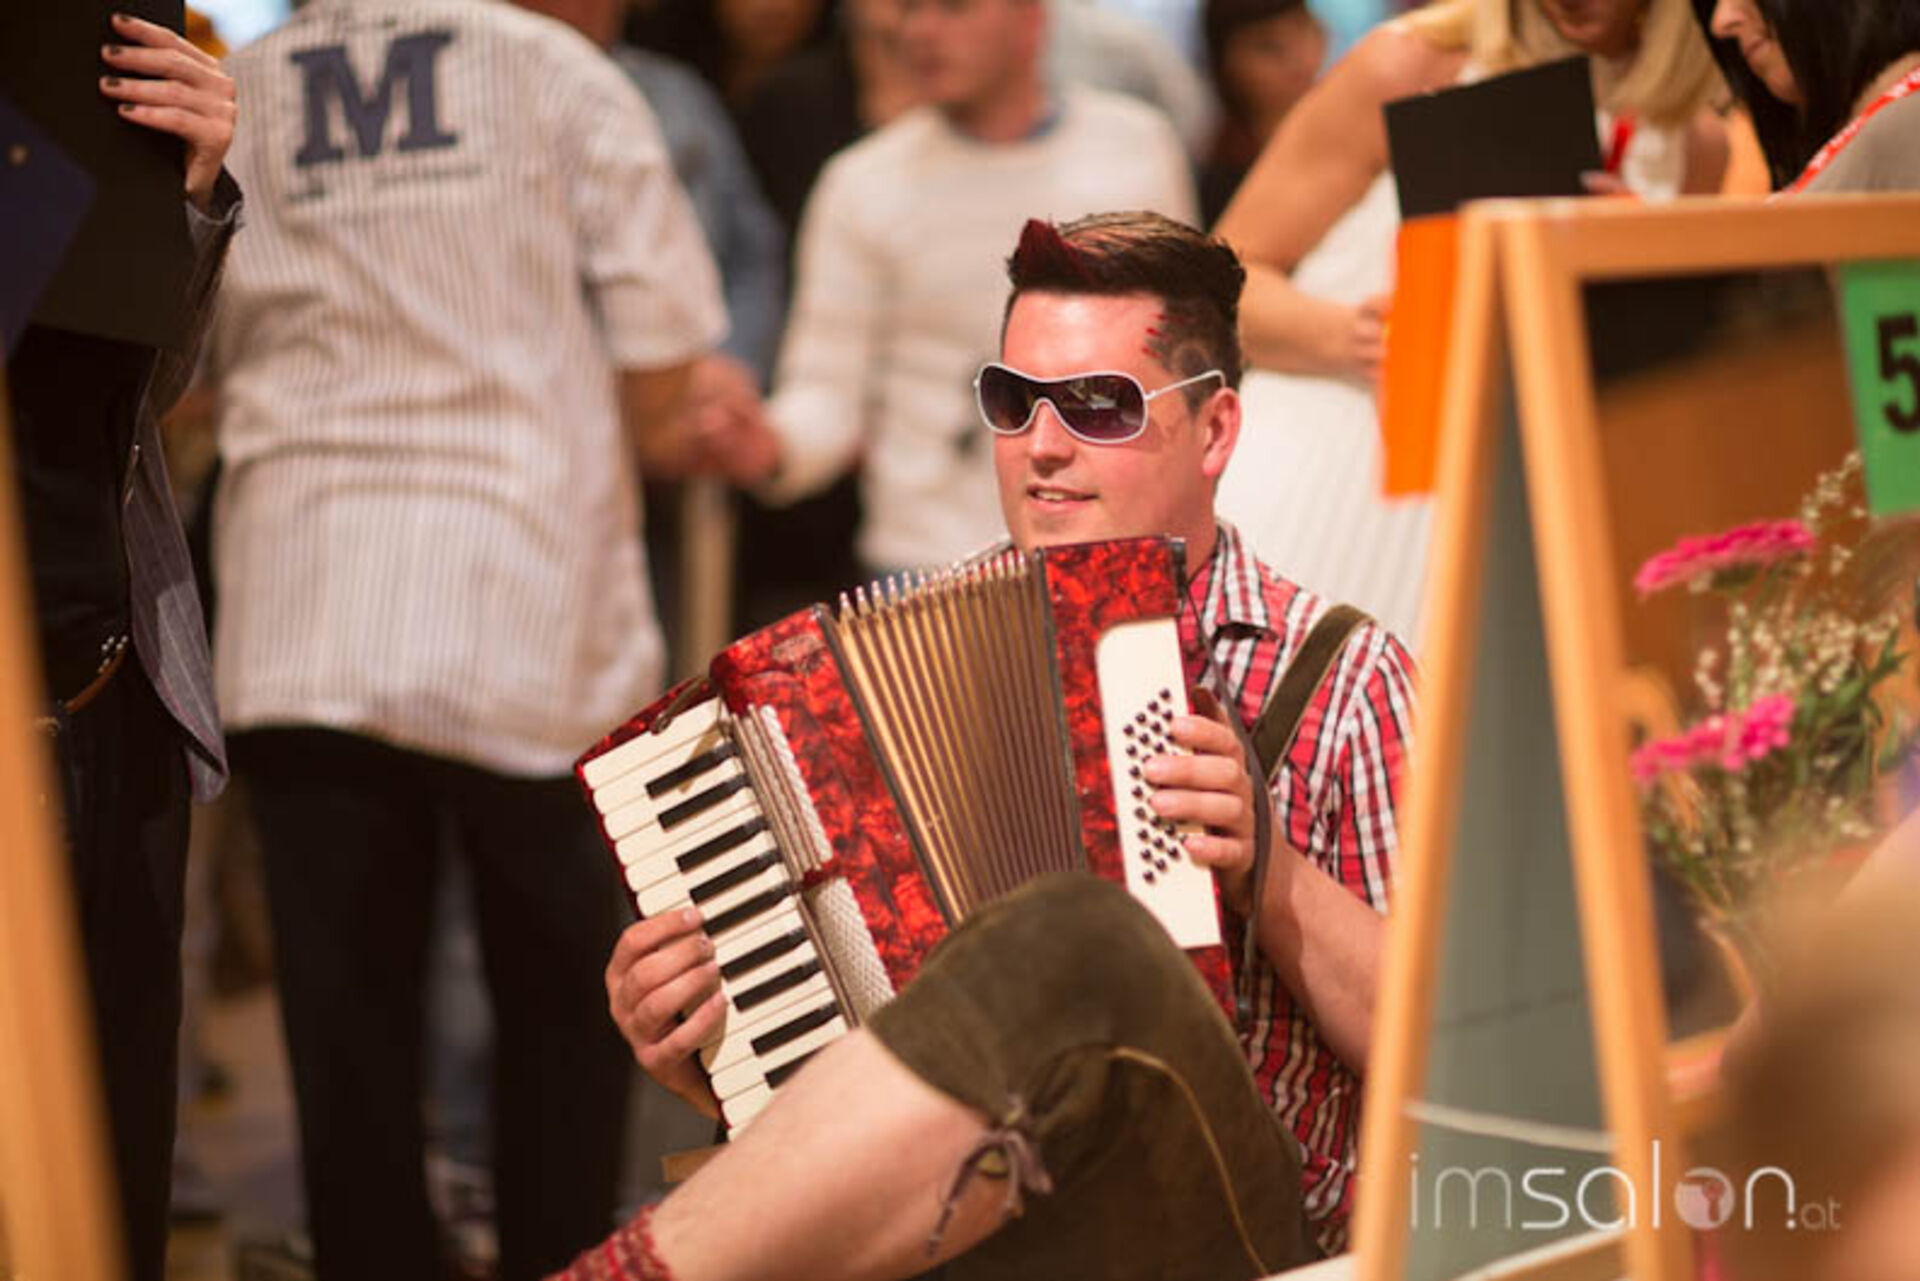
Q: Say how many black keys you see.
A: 9